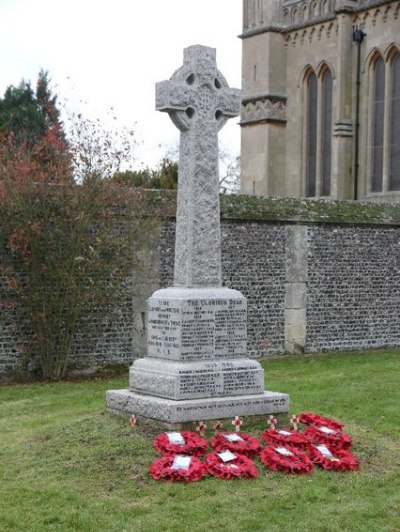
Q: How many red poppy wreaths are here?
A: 9